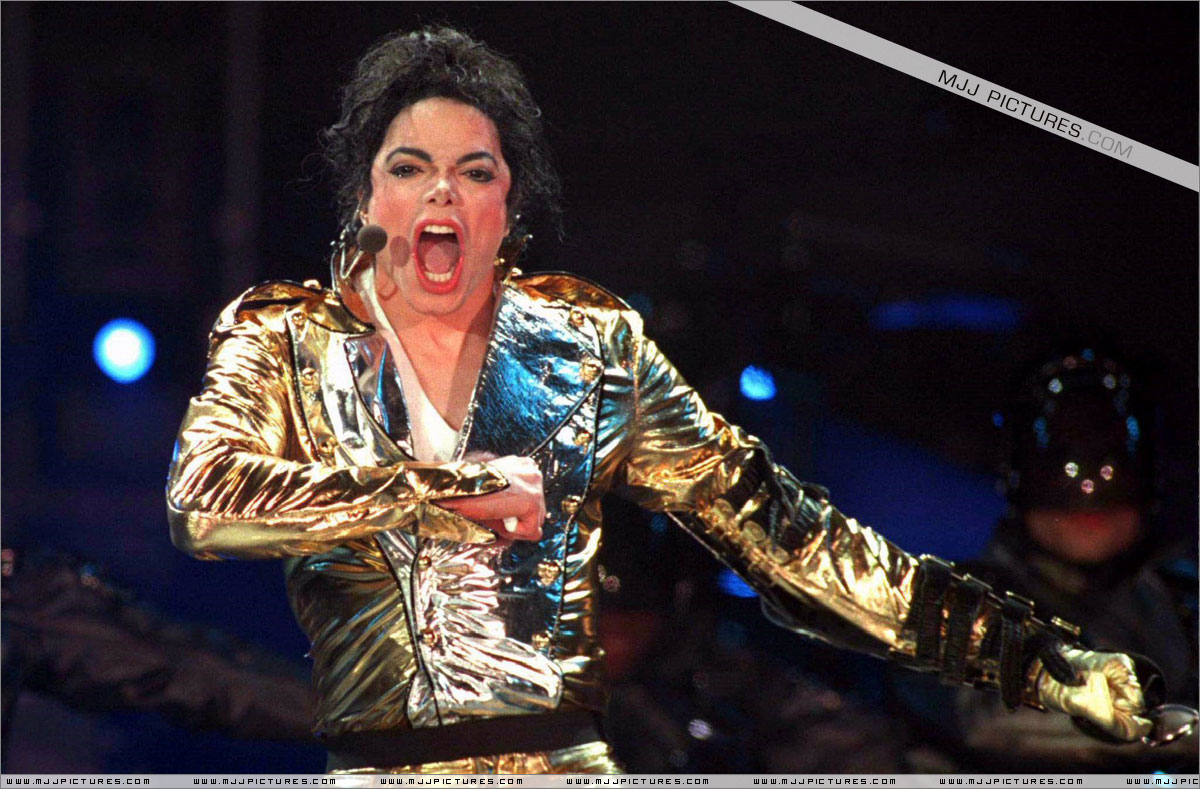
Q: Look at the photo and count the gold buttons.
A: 11